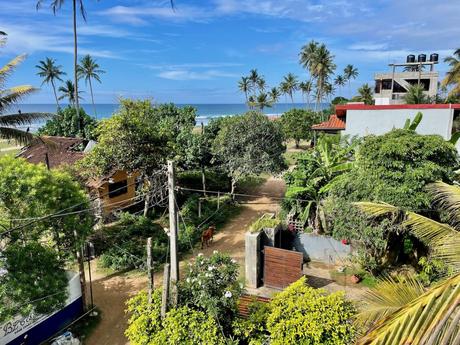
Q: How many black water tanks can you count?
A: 3